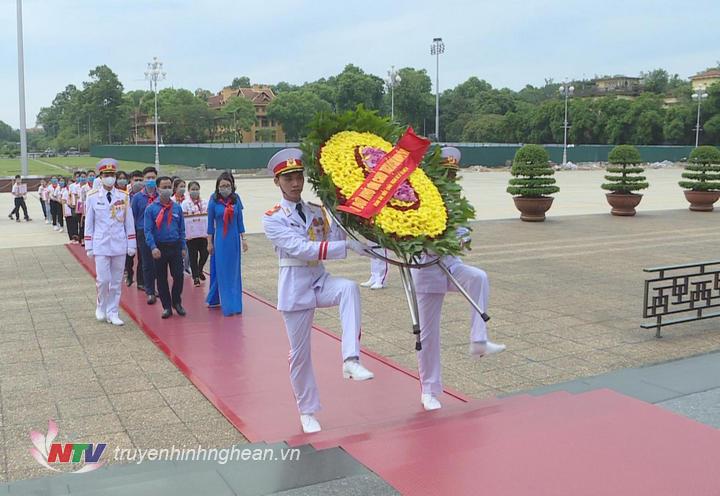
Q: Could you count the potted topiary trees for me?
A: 3